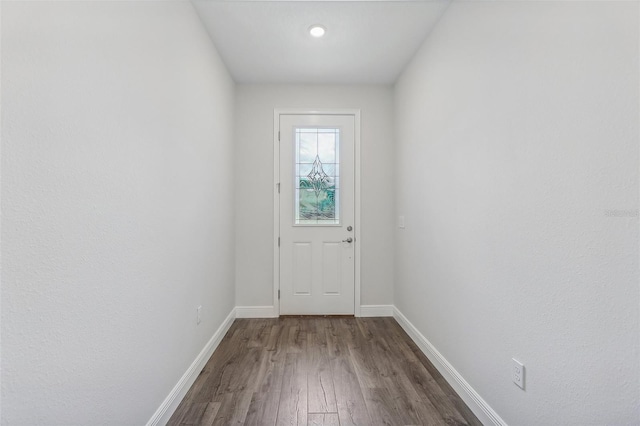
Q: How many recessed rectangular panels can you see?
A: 2